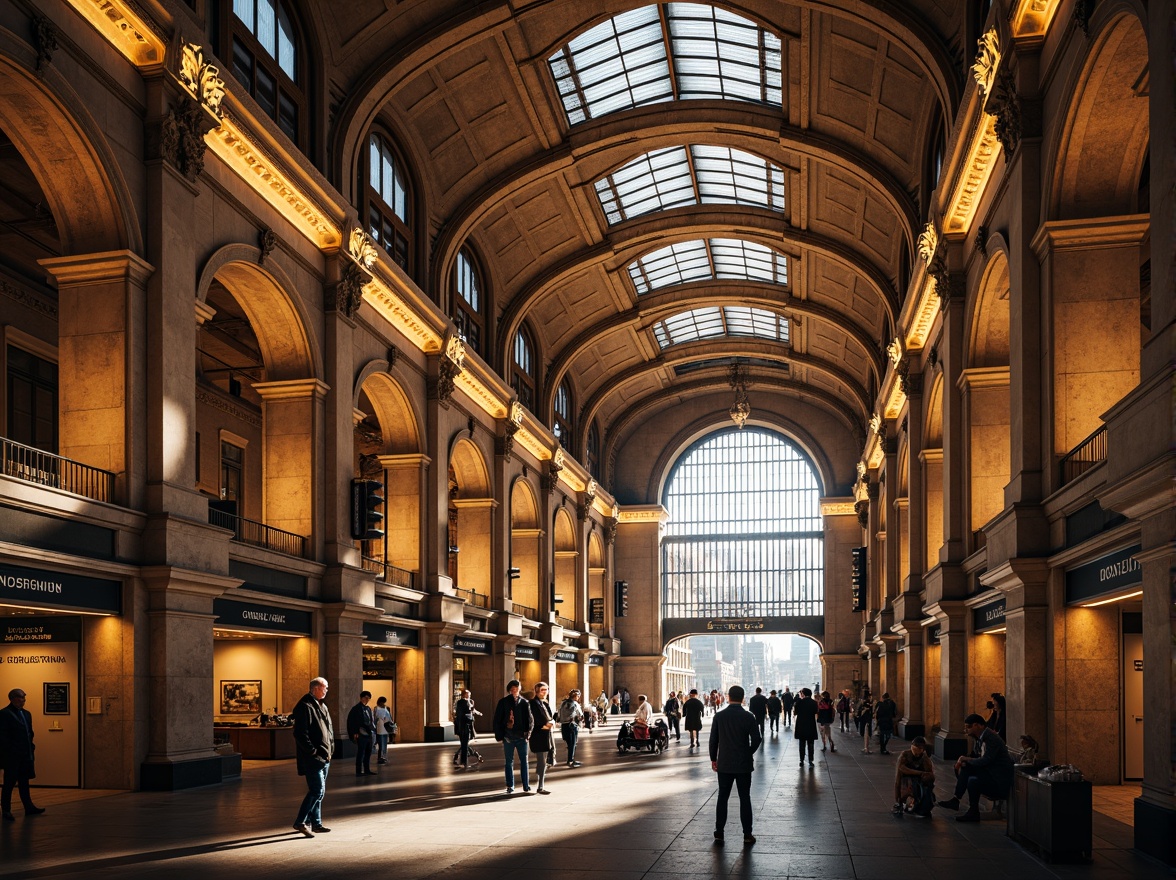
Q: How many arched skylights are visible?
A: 4